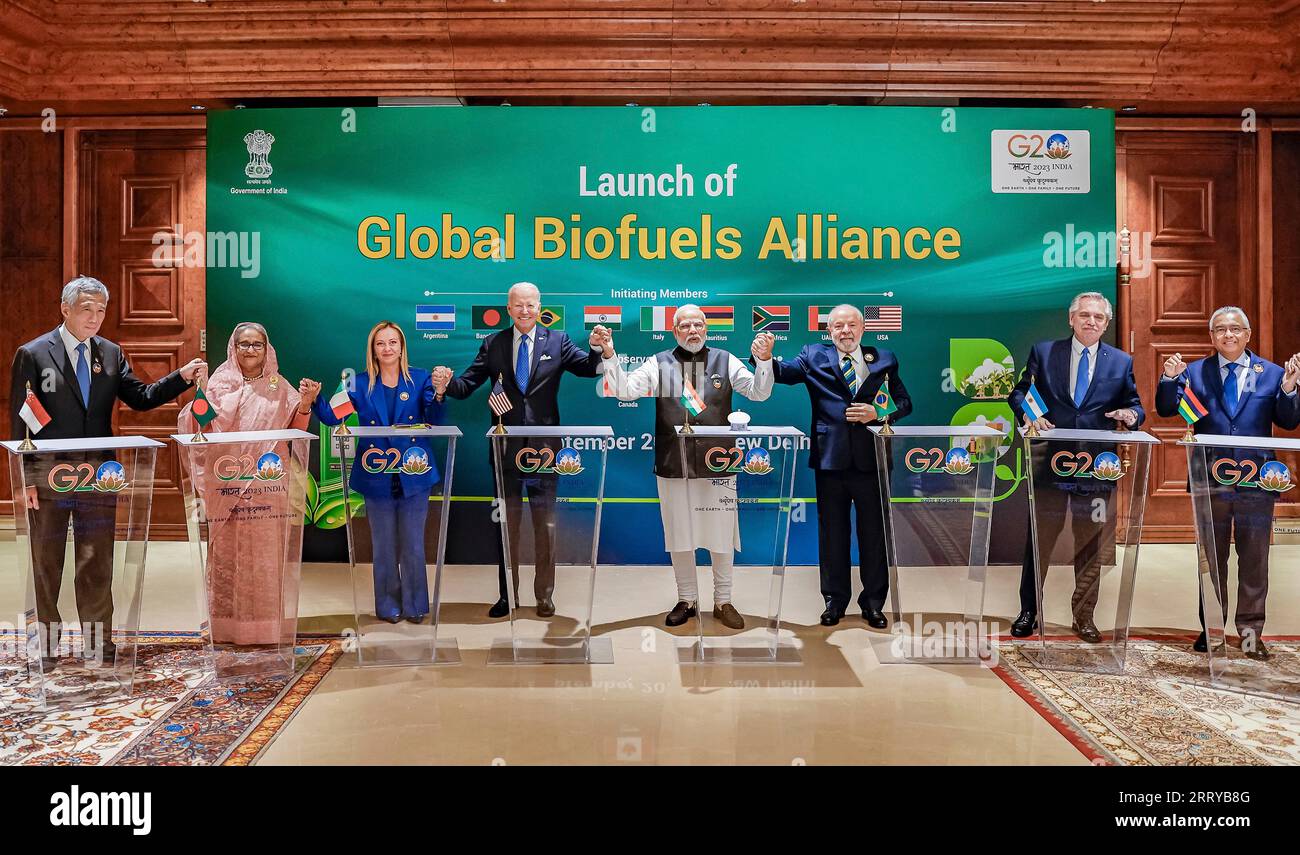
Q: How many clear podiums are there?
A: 8